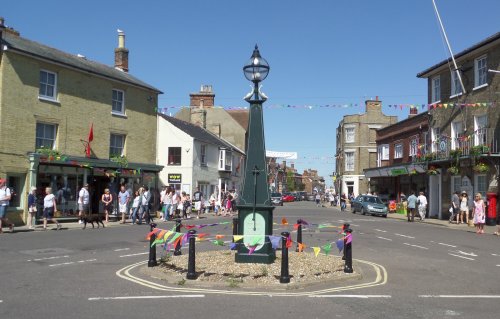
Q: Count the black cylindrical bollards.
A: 8